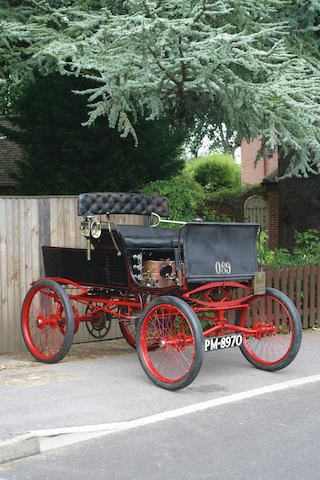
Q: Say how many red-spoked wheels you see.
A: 4